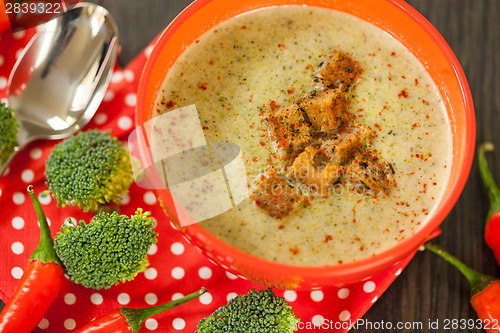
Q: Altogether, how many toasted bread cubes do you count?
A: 7